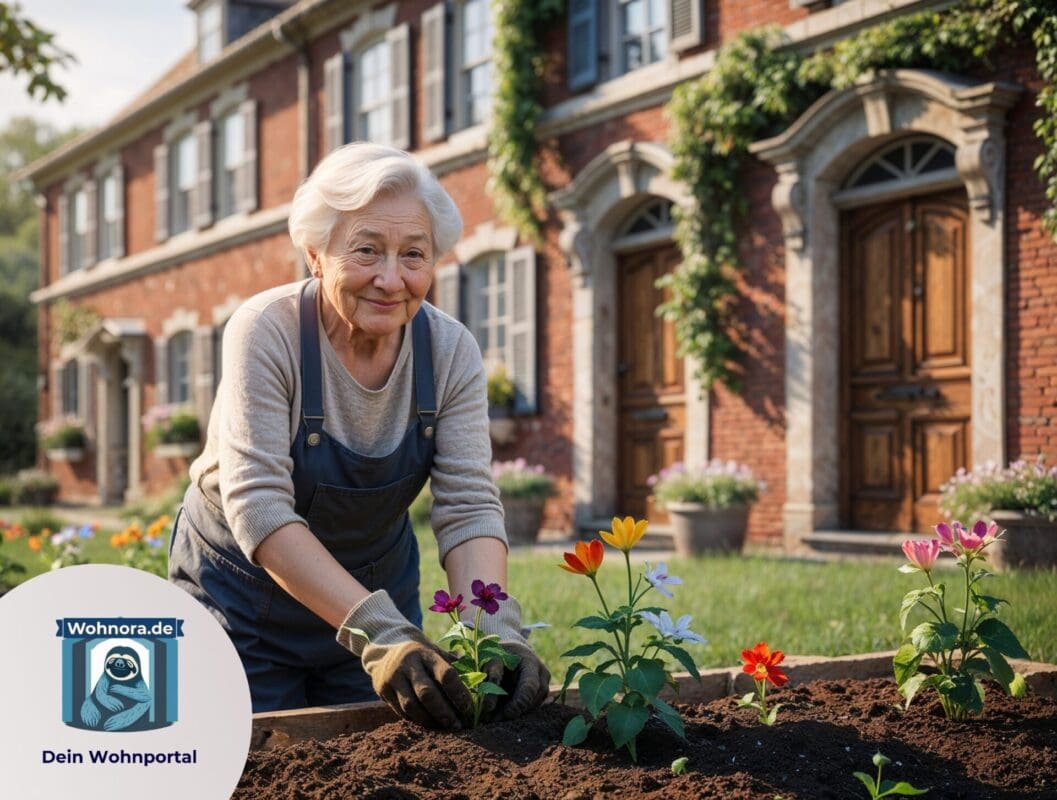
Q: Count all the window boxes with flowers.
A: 3